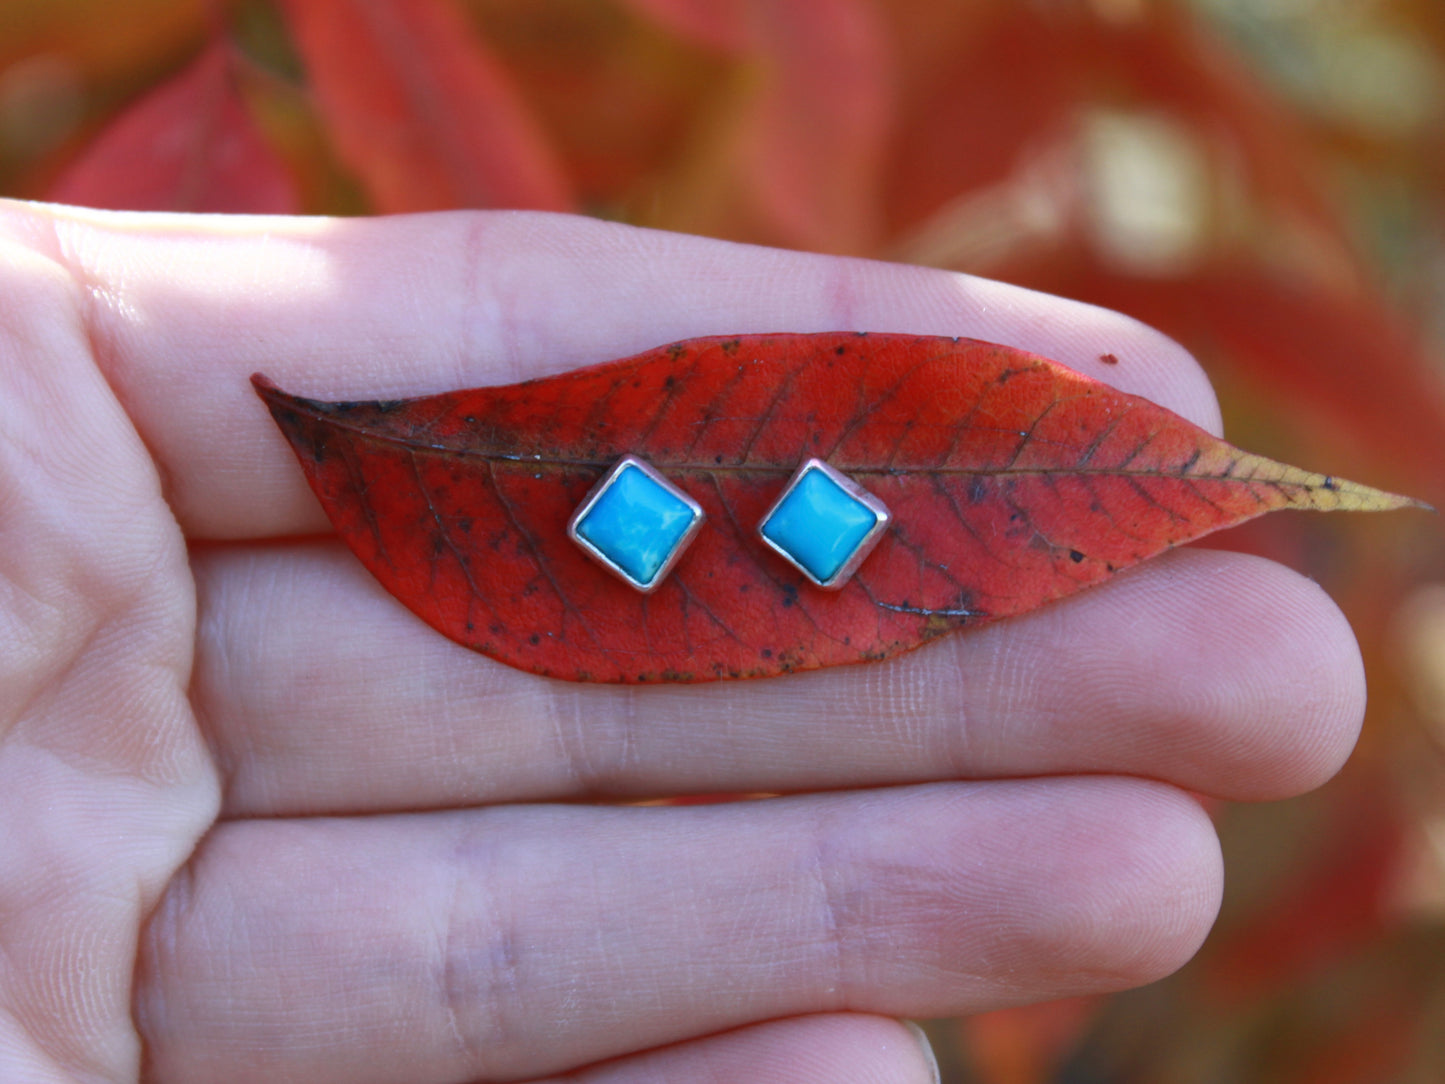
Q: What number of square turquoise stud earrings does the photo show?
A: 2